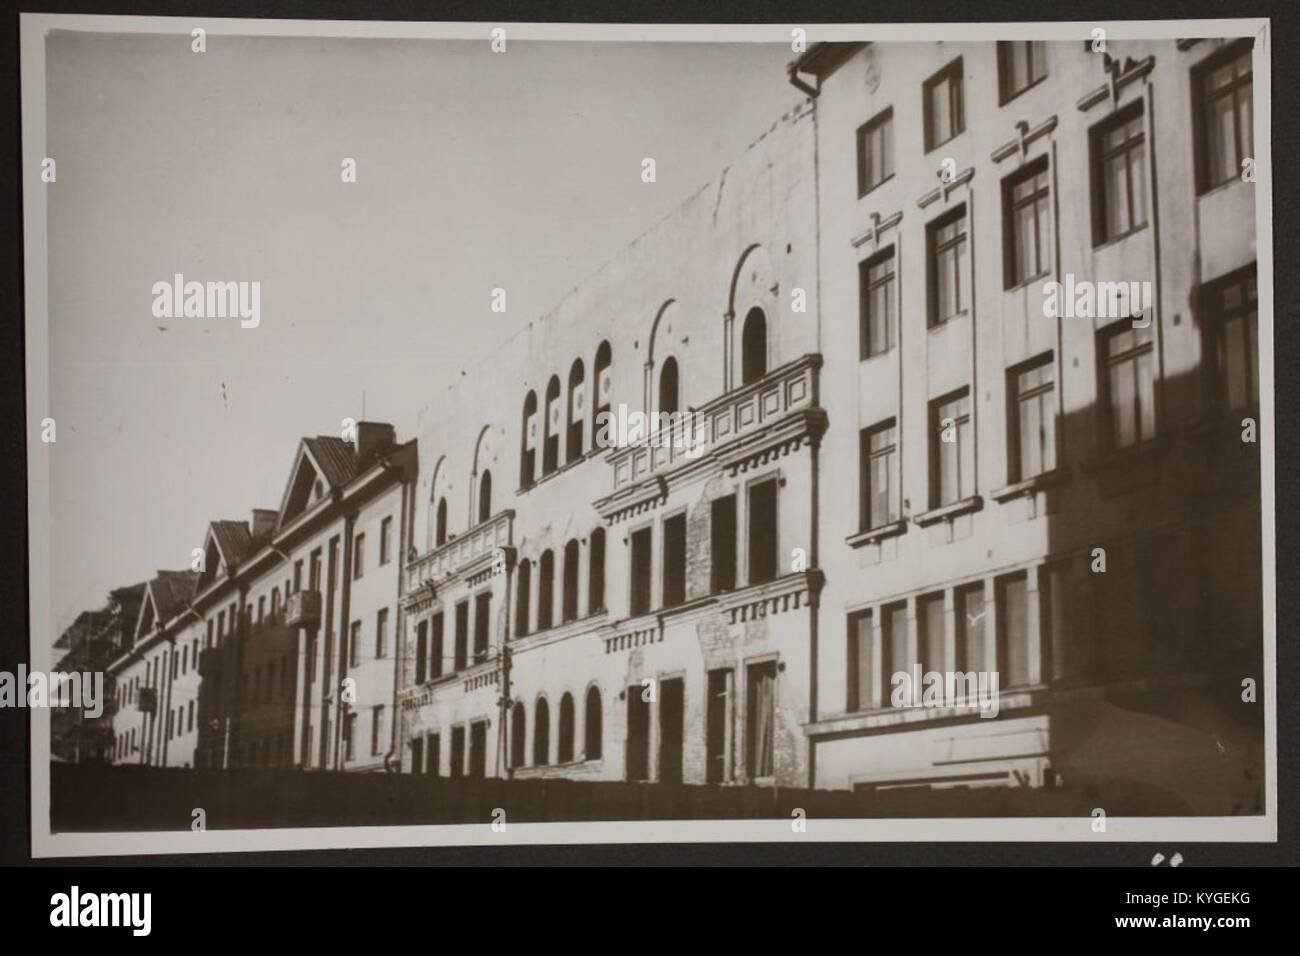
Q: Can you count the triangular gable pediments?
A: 3